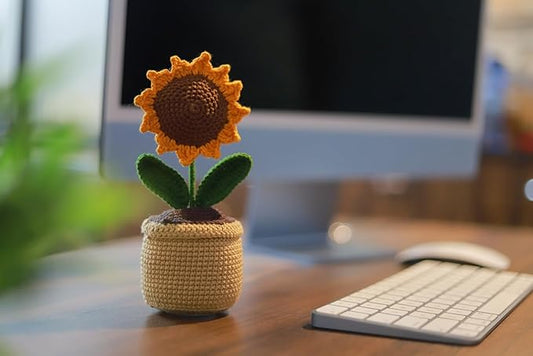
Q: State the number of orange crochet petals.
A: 12